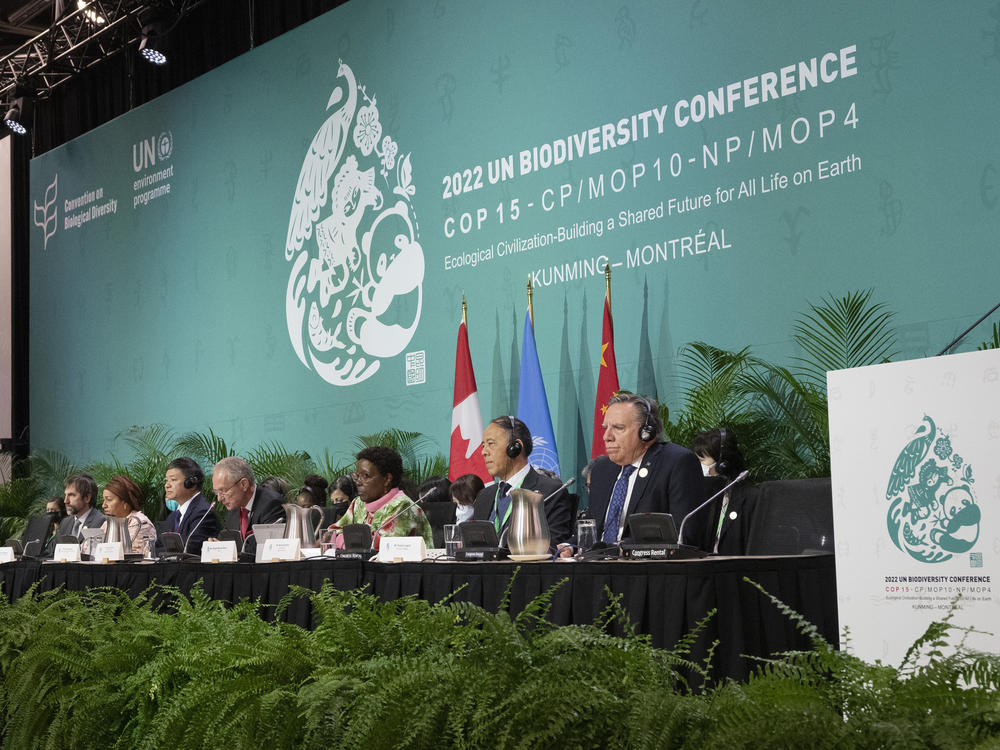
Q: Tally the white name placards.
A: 6